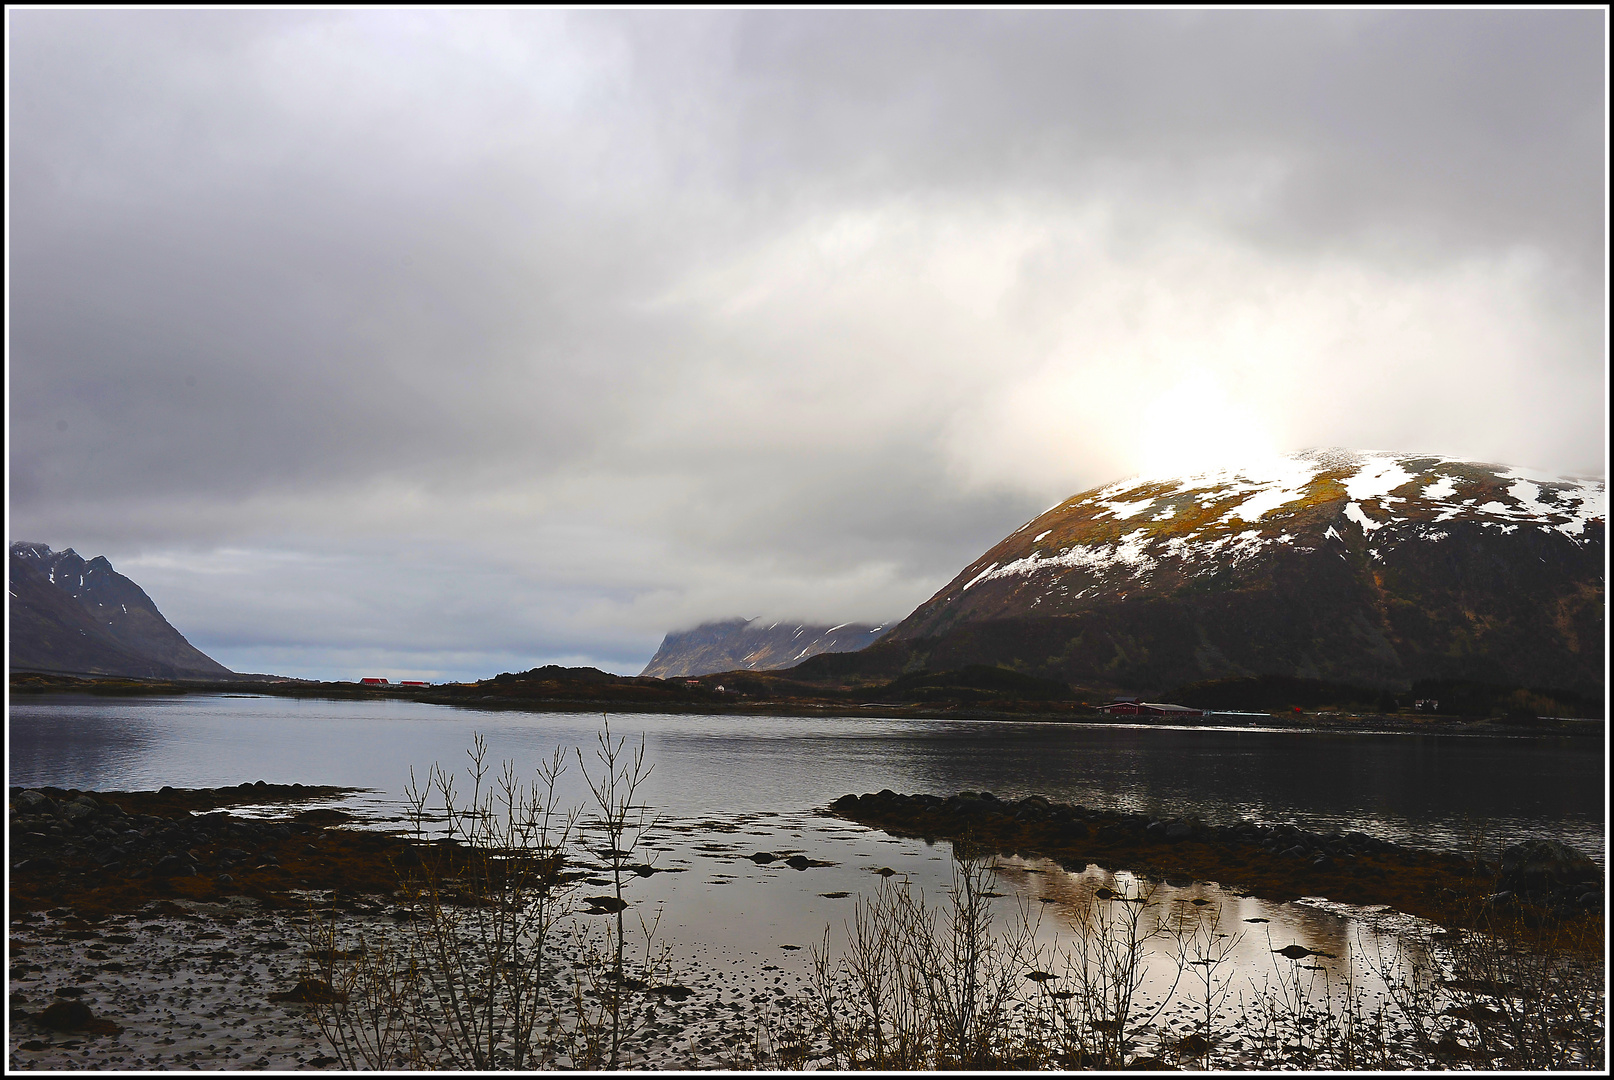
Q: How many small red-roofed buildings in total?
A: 2